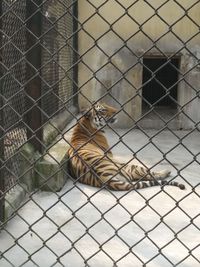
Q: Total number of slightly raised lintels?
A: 1